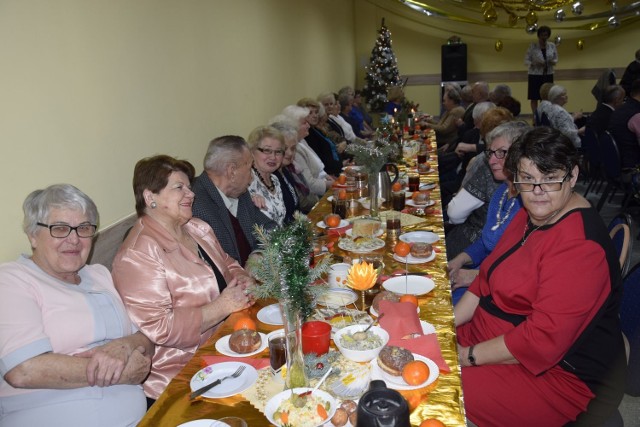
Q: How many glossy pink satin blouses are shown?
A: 1